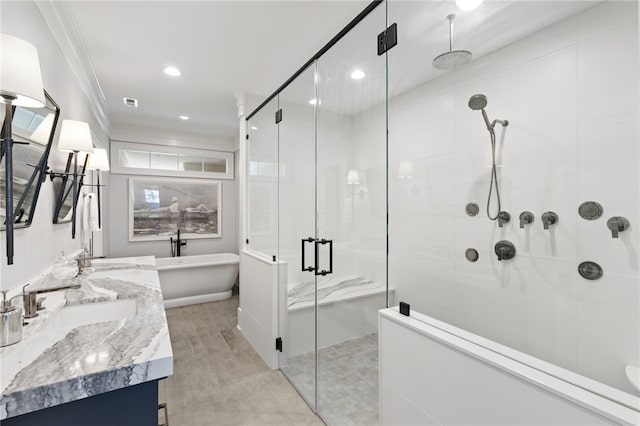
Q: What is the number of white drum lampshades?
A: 3